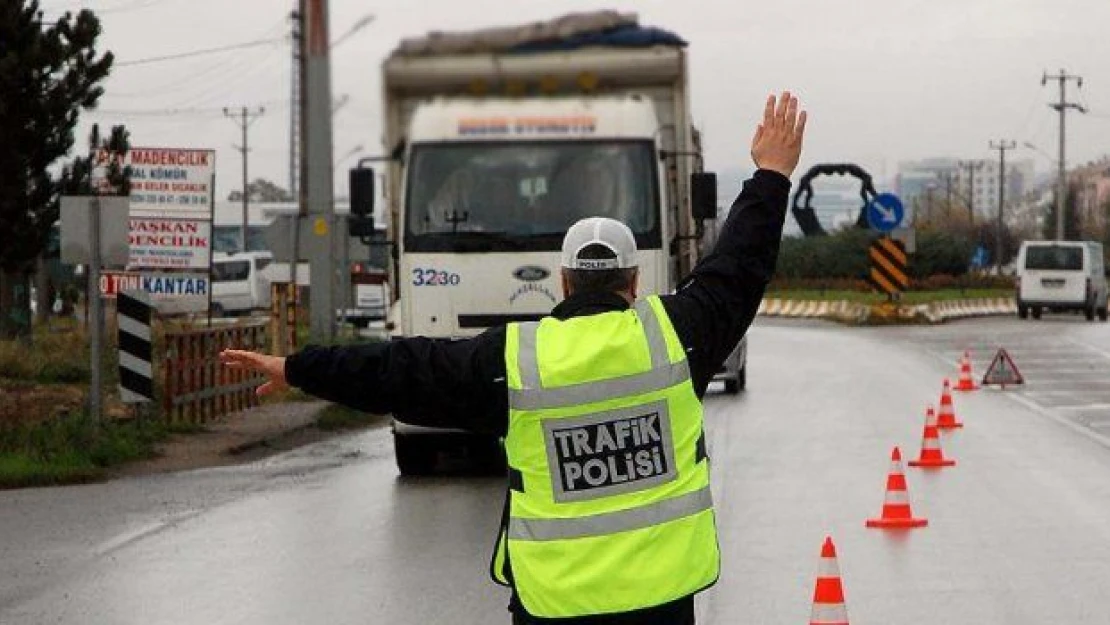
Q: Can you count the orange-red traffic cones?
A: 5